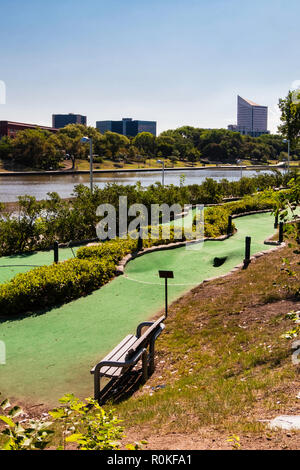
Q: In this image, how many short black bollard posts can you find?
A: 6